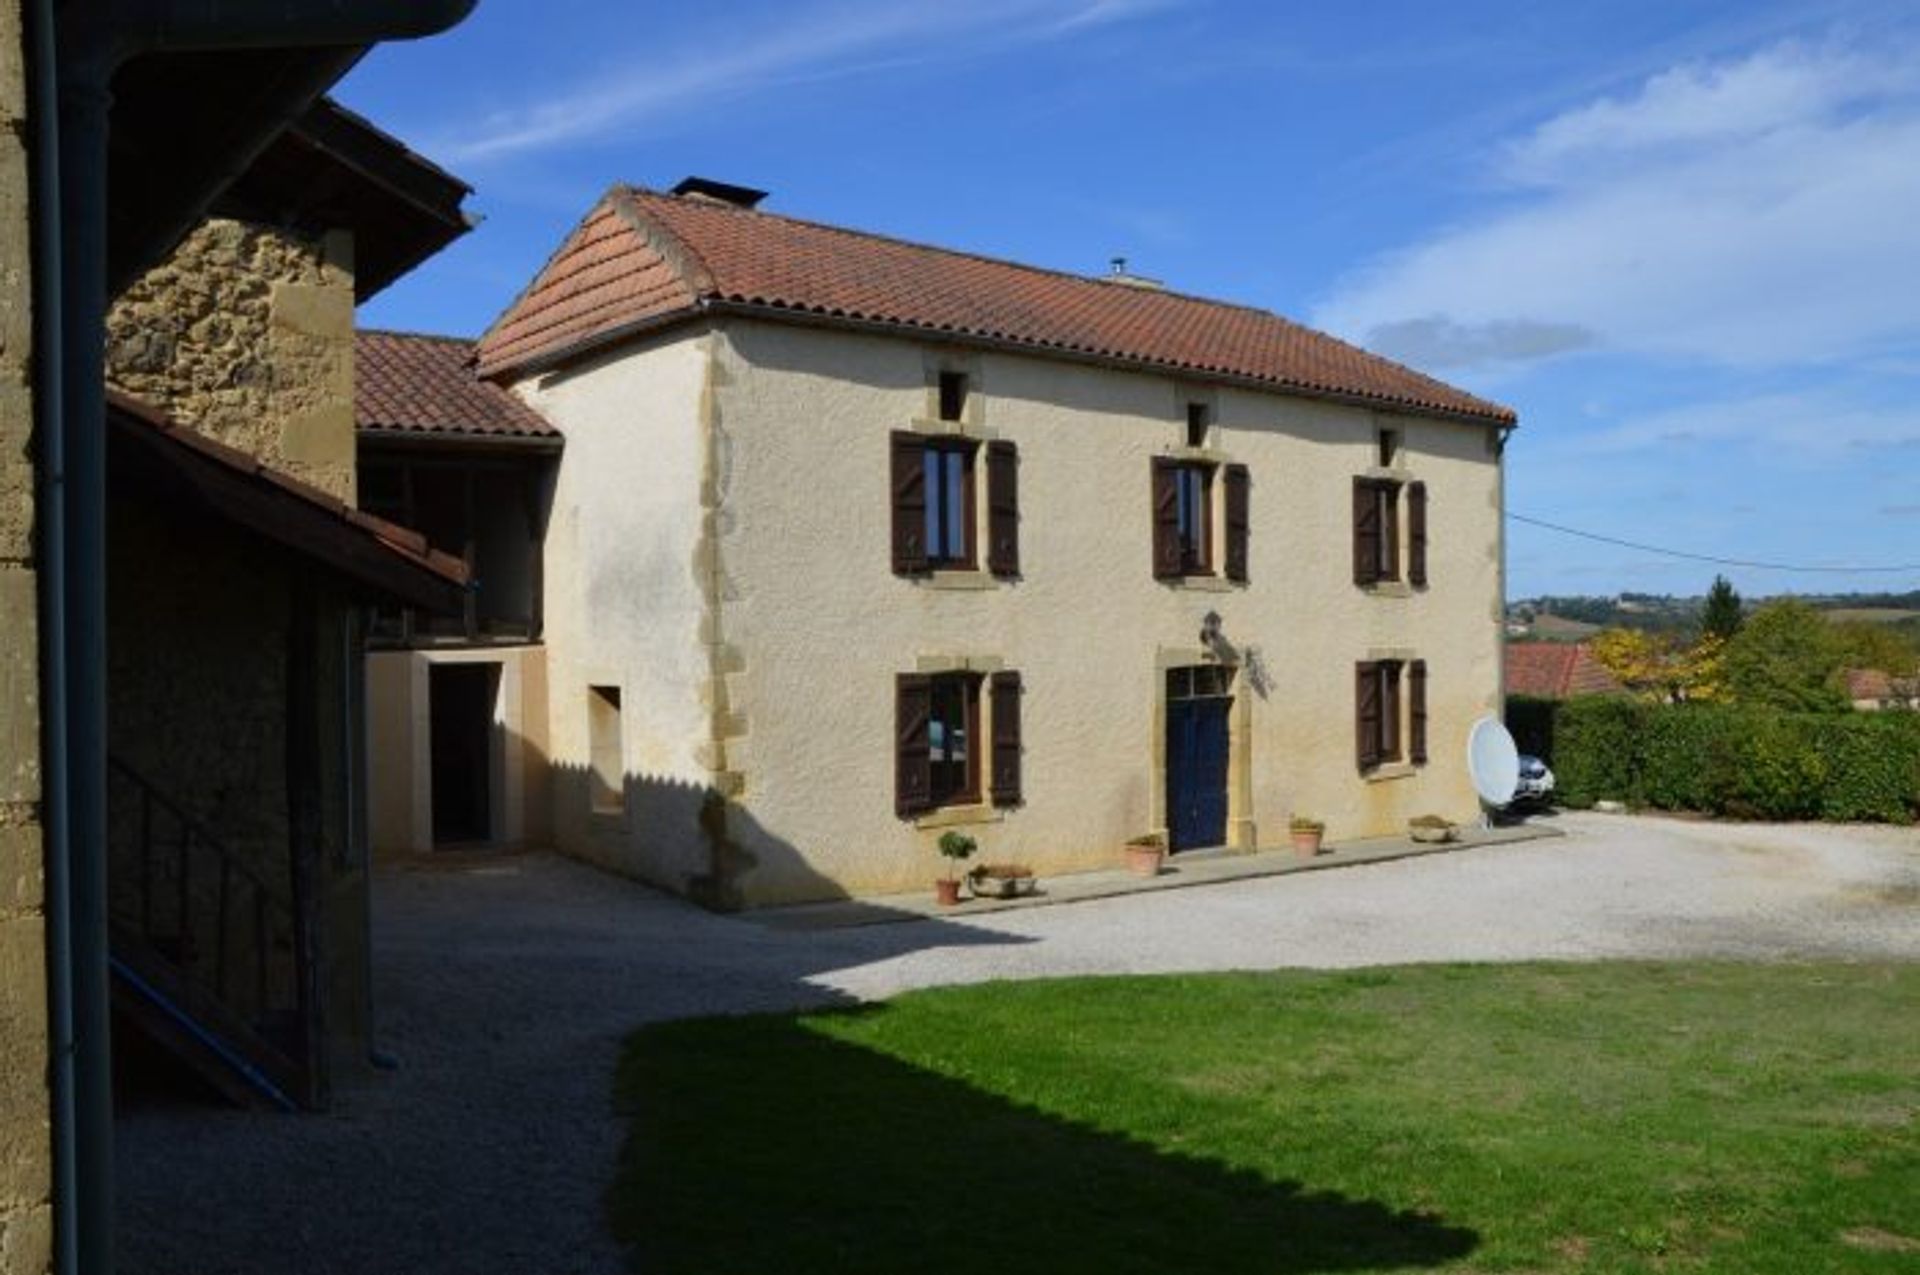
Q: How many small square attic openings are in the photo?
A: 3